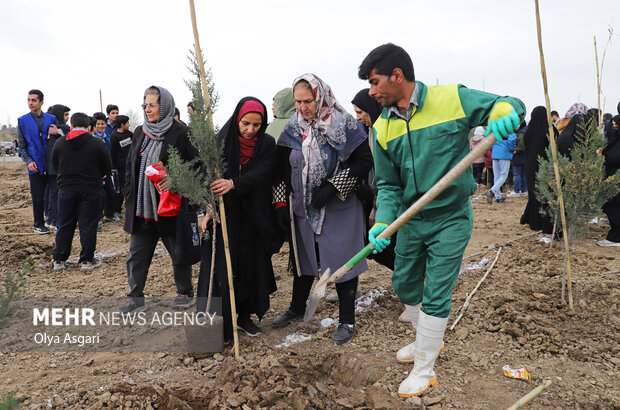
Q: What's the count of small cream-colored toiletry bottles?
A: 0